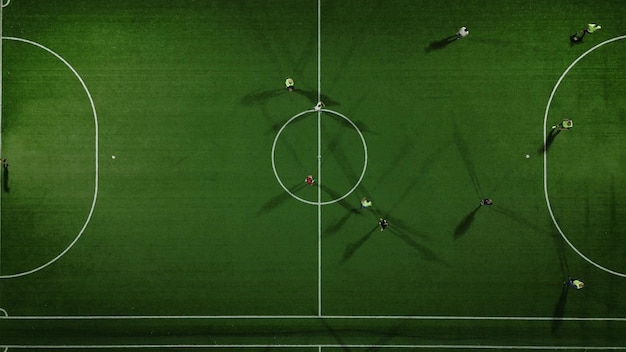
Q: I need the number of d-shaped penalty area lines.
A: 2